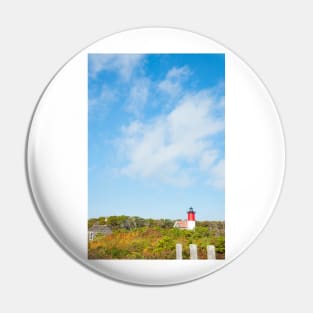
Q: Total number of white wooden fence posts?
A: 3